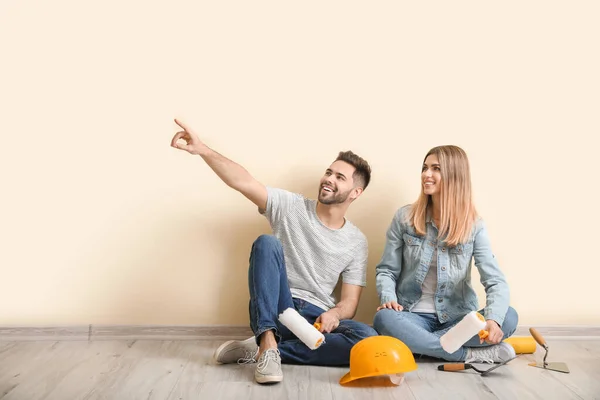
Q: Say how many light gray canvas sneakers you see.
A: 3